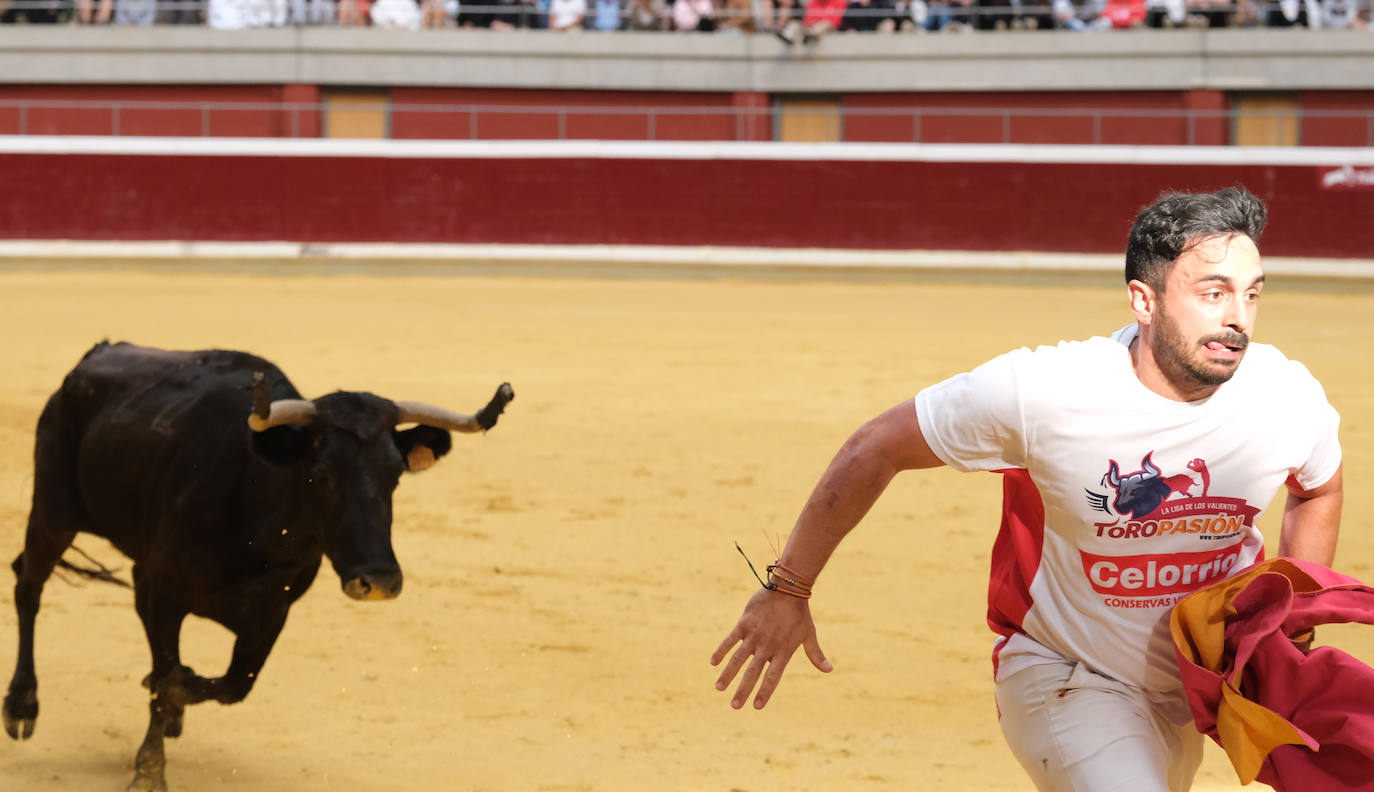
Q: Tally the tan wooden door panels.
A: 3